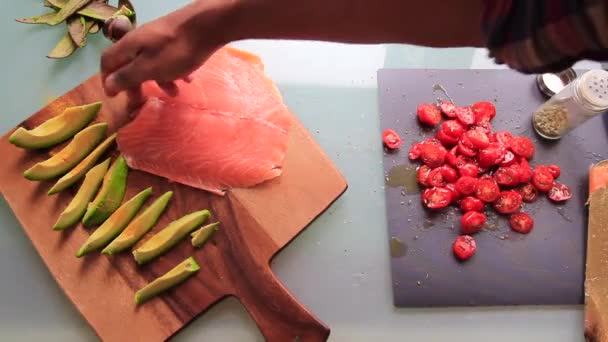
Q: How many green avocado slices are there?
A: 10